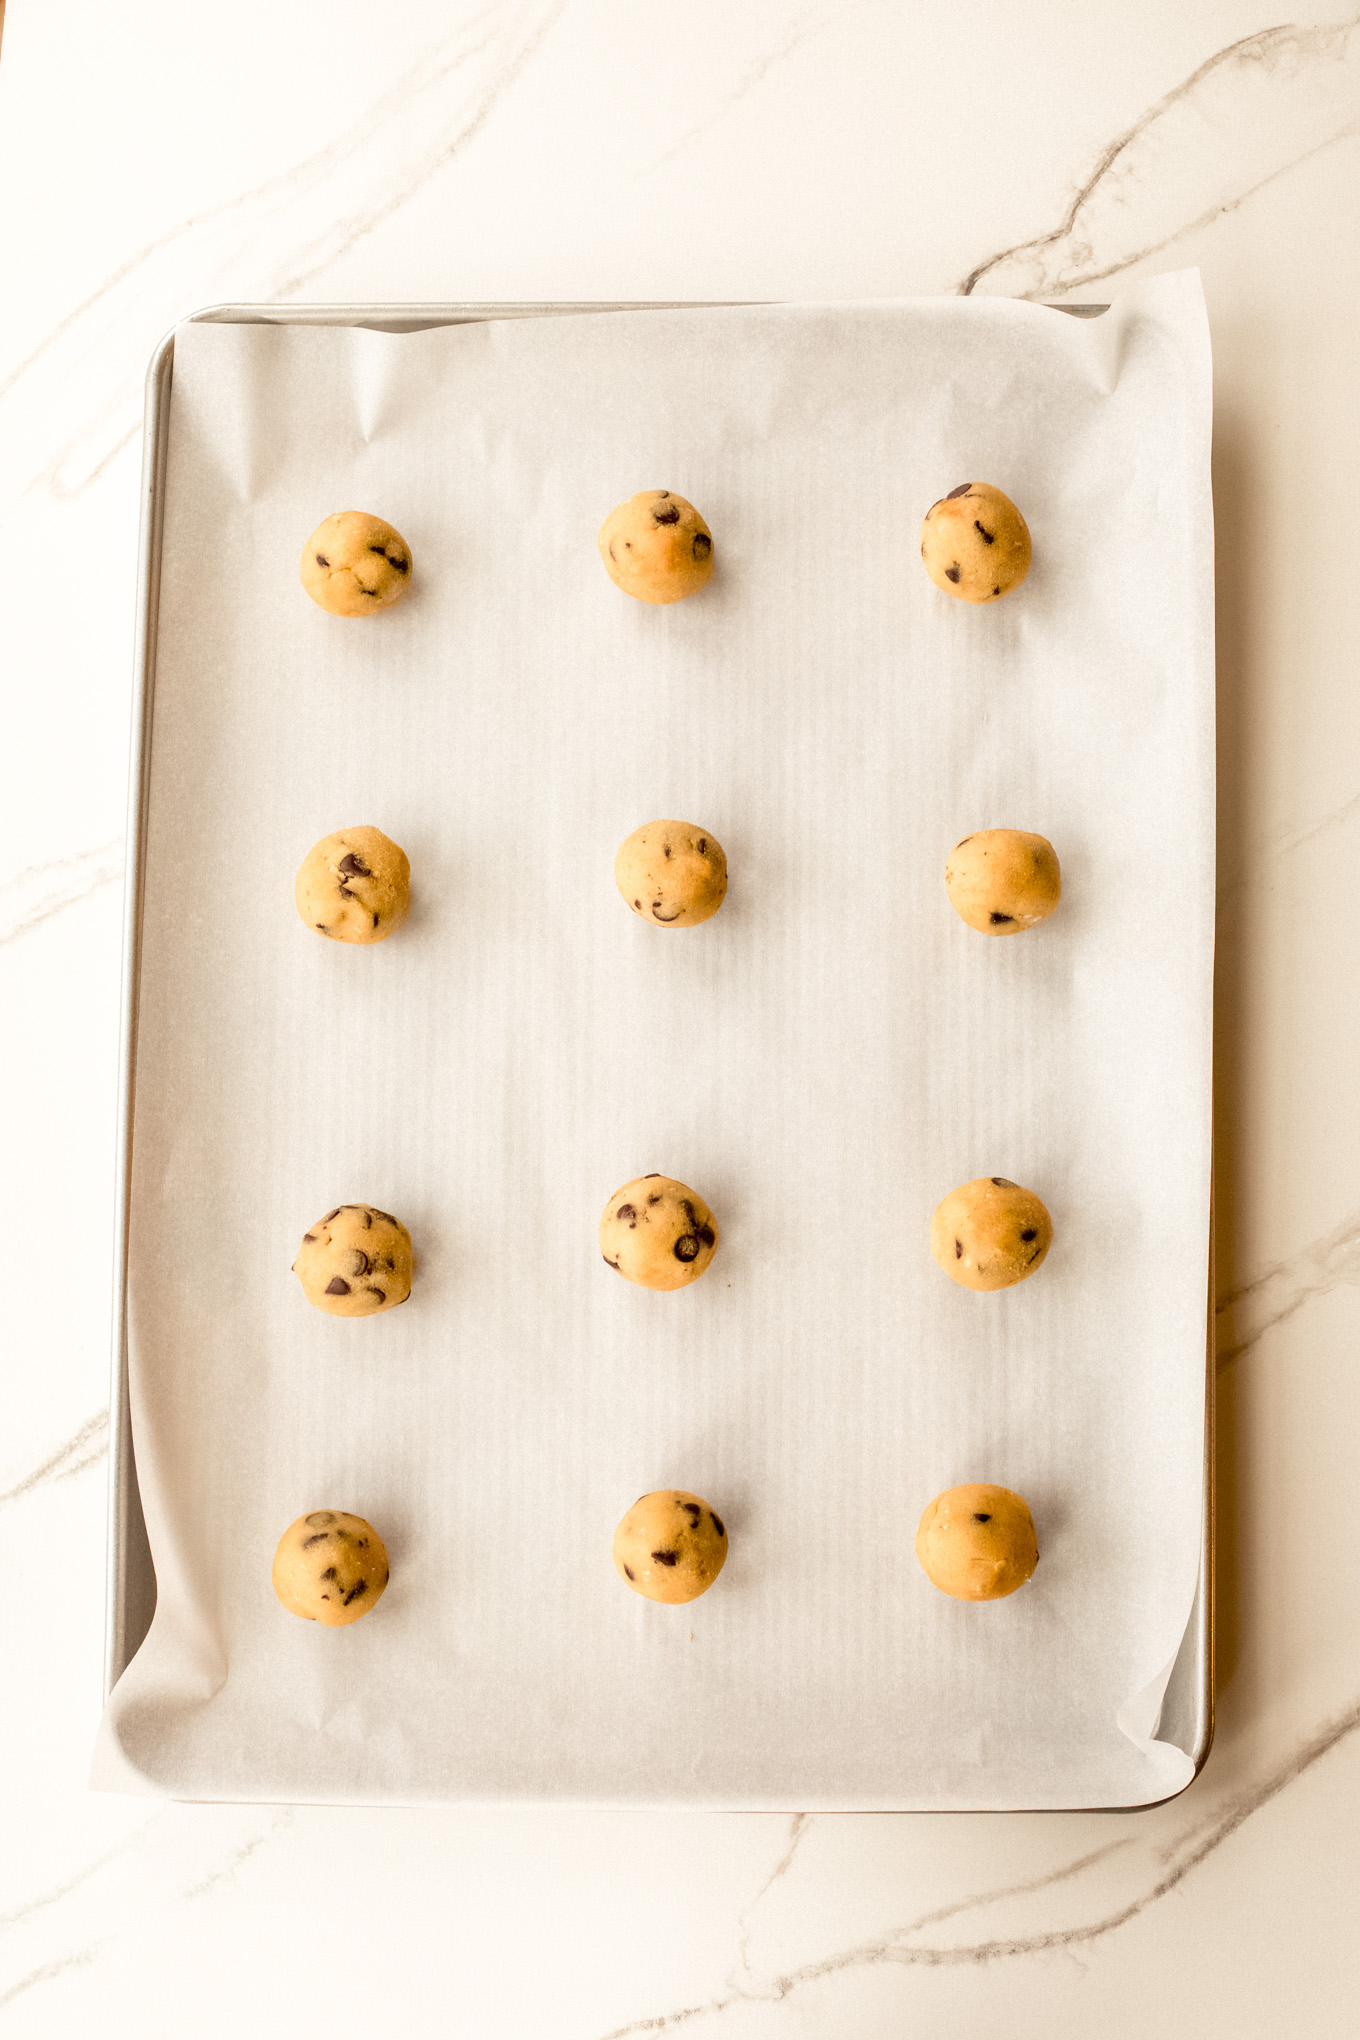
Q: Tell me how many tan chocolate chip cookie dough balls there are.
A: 12